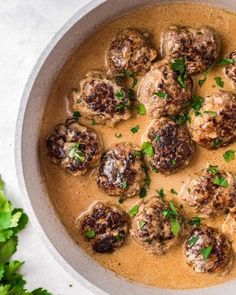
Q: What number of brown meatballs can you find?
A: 13